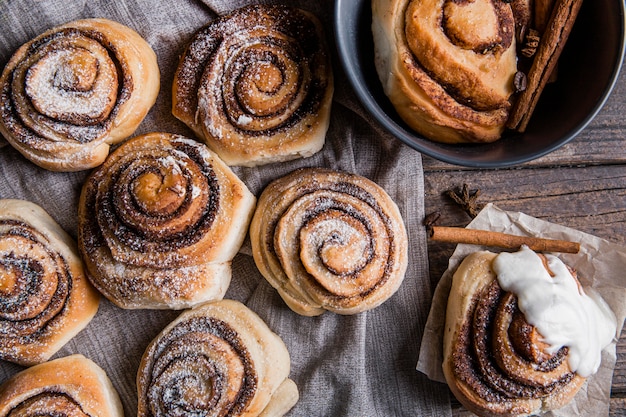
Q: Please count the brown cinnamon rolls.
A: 9